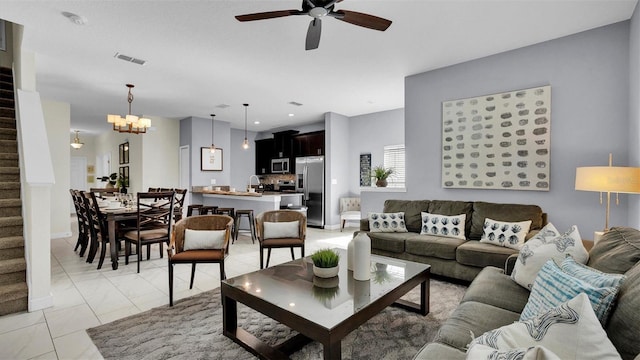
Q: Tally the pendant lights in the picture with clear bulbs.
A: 2